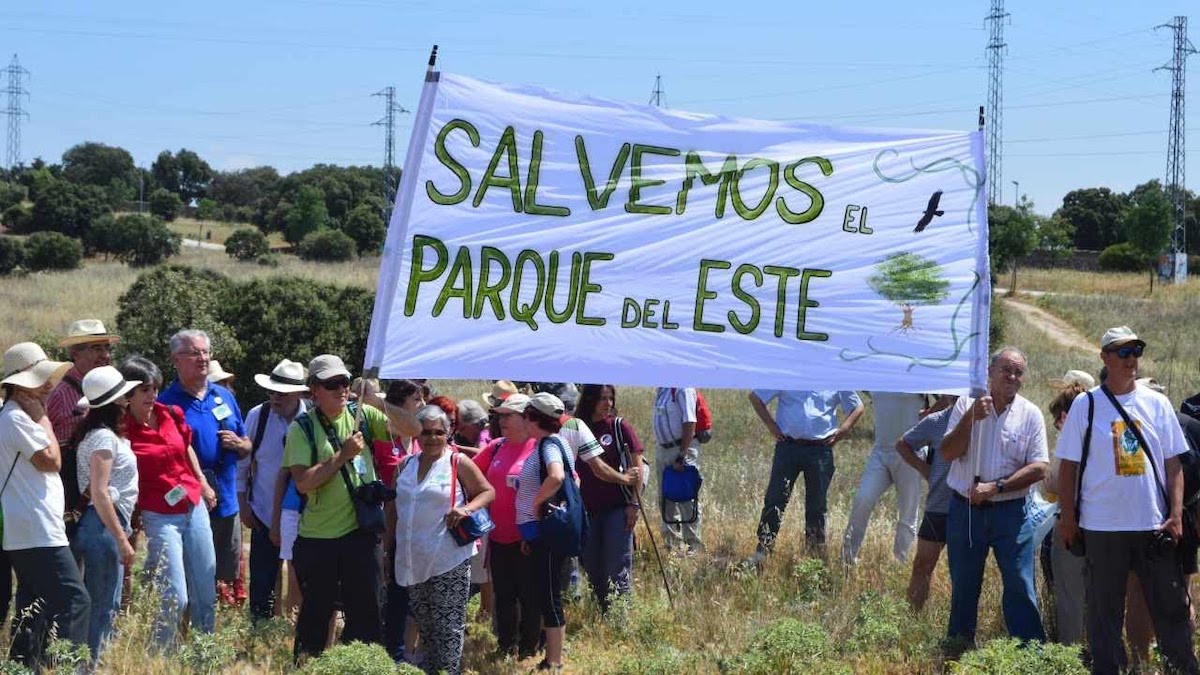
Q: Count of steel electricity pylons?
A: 5